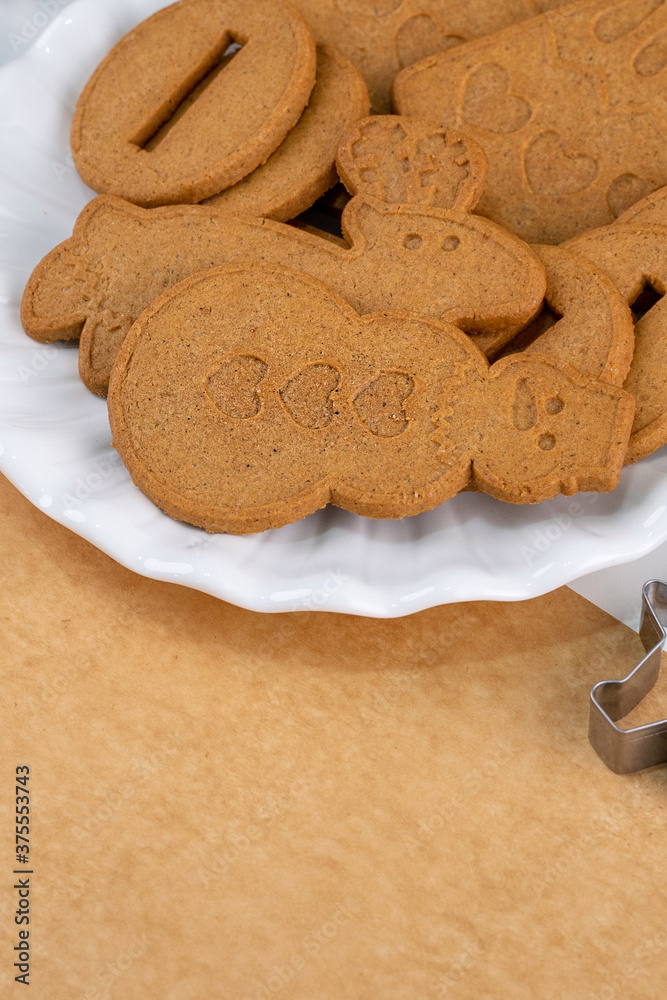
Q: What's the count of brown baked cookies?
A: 9